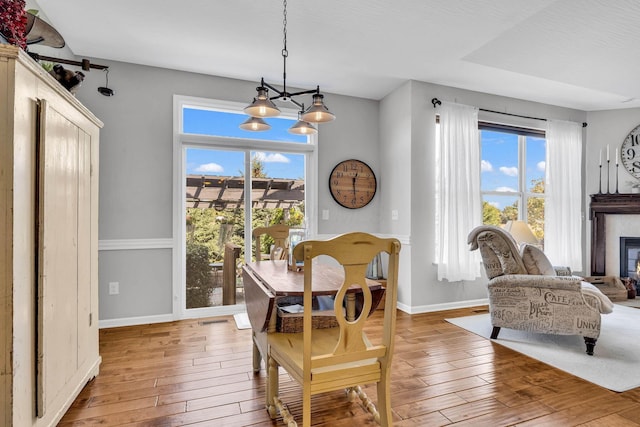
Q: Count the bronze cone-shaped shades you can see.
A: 4